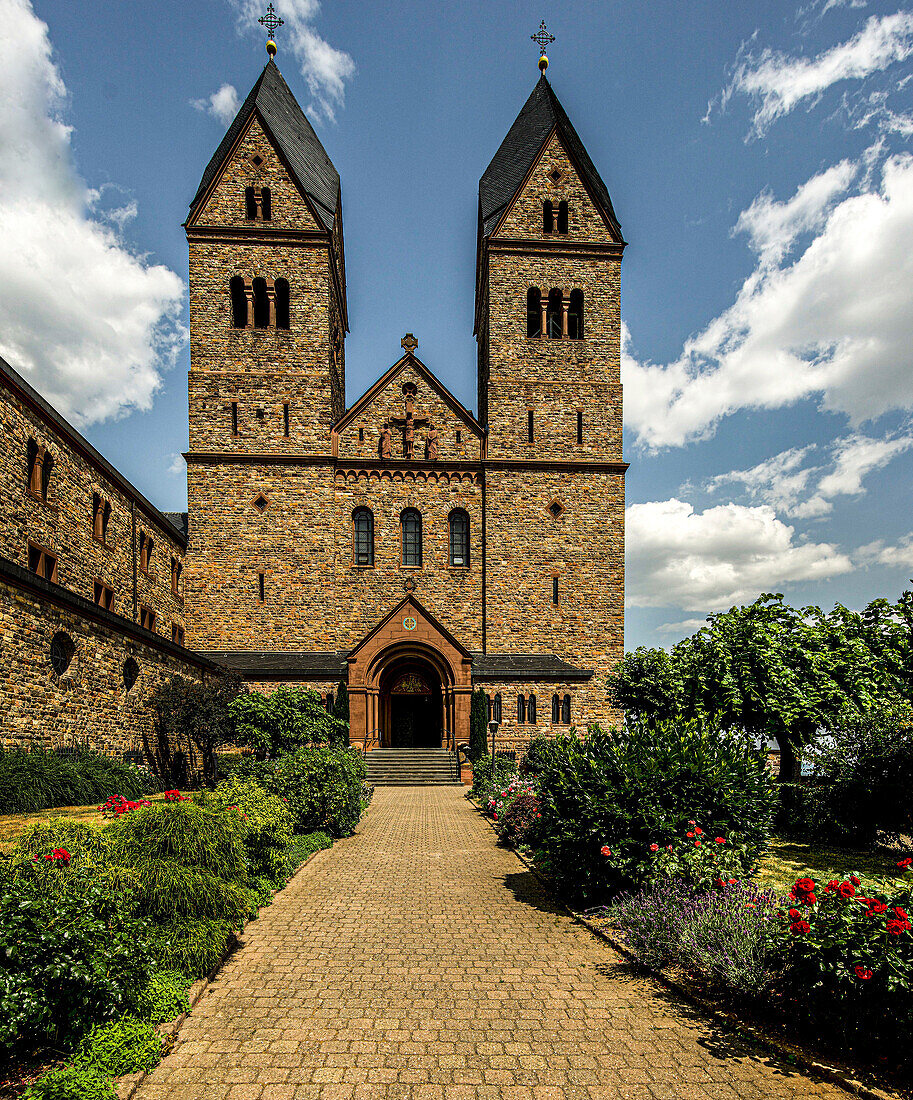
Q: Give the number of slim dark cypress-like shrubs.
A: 2